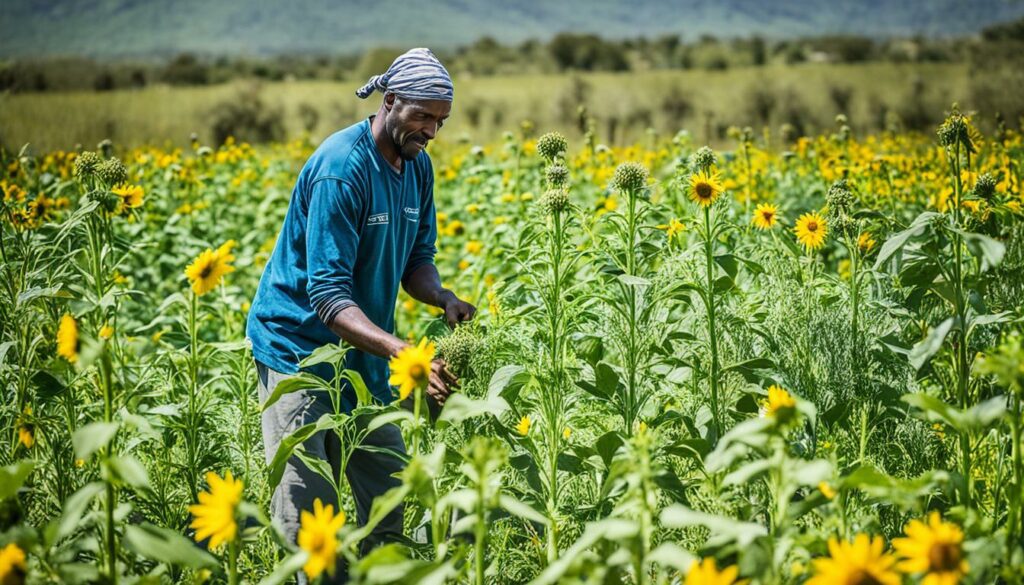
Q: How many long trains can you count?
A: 0